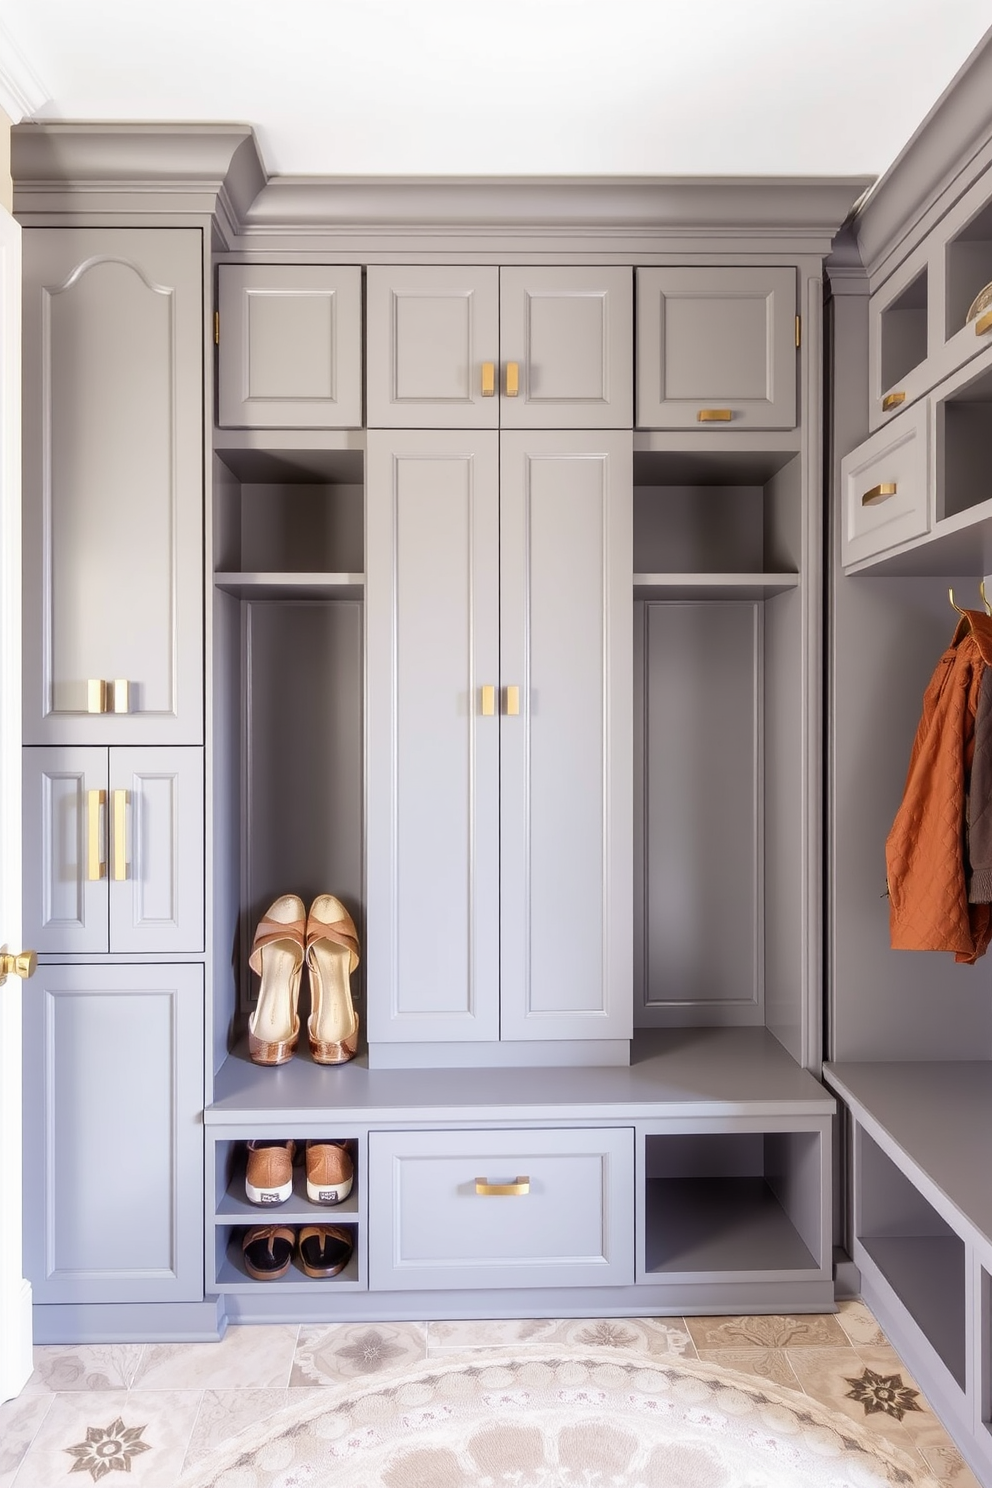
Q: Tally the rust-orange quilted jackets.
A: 1